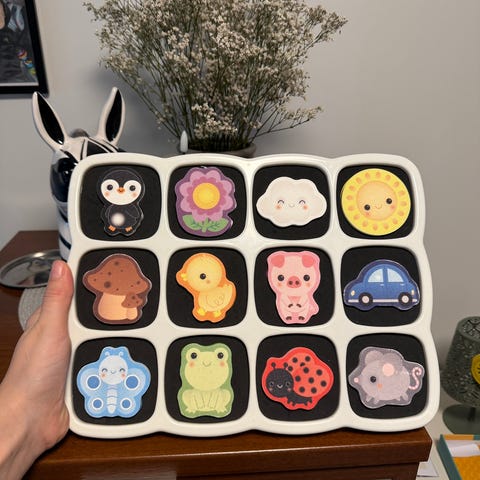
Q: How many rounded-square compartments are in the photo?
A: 12